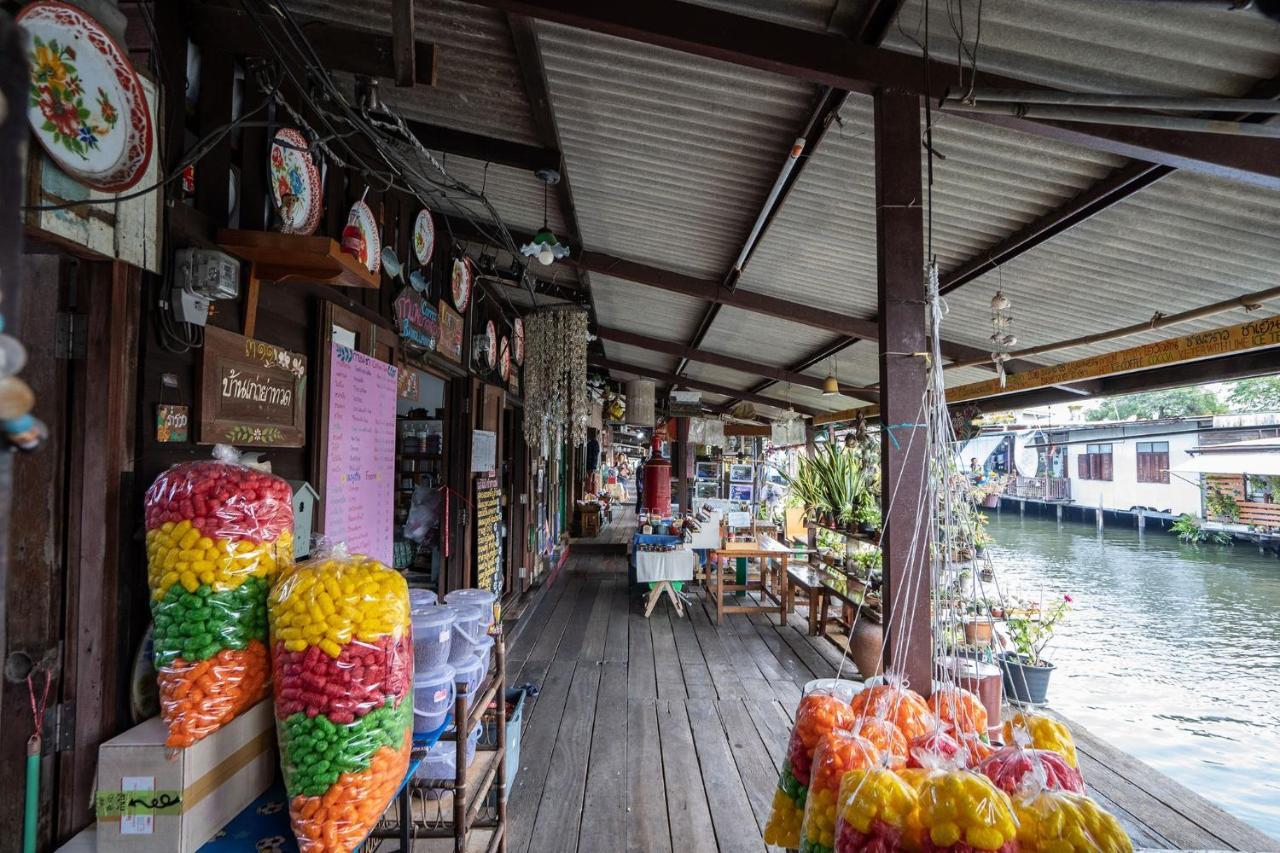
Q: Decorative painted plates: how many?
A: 8